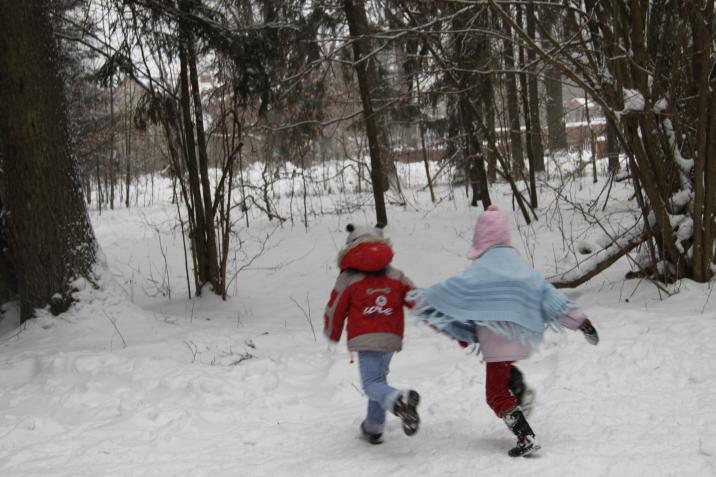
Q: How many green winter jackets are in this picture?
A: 0